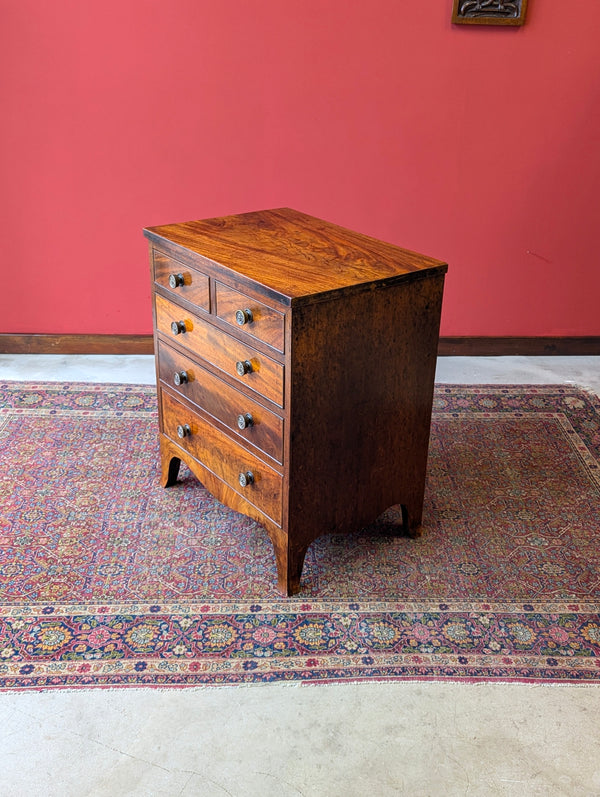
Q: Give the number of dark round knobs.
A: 8